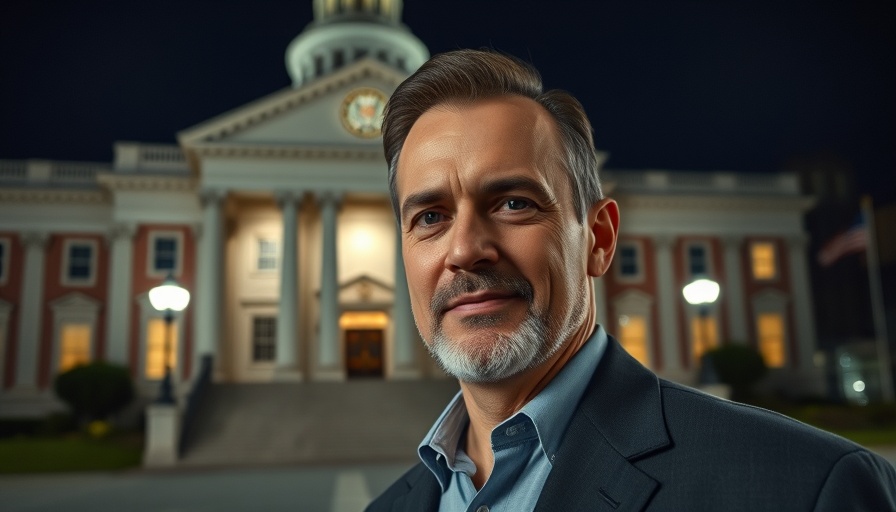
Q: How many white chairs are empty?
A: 0